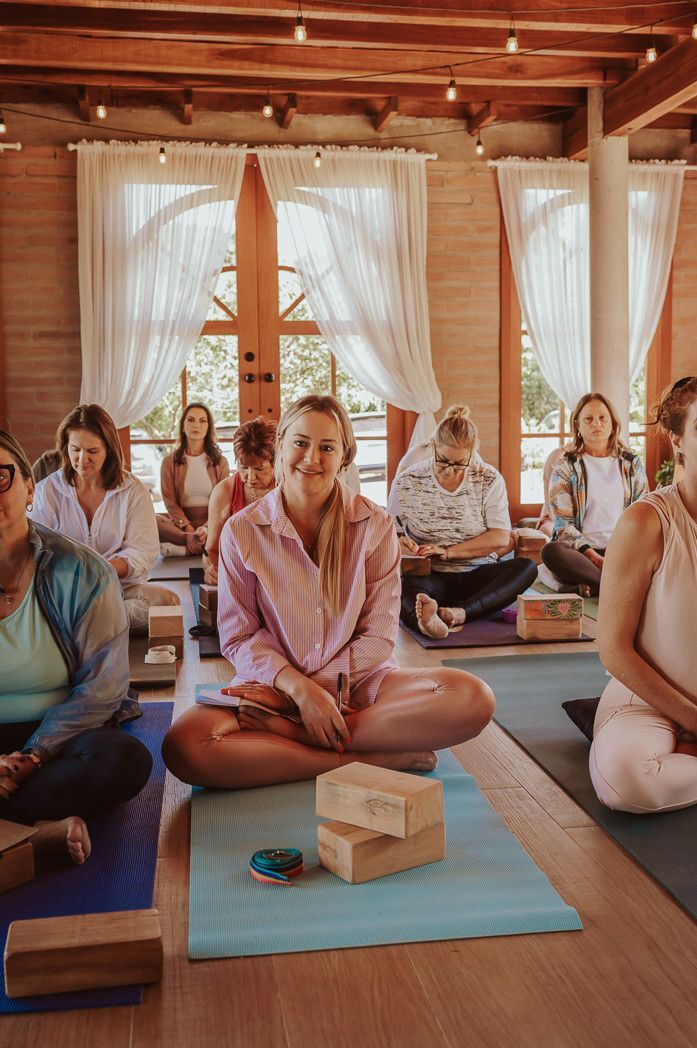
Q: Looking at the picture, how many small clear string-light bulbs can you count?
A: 11